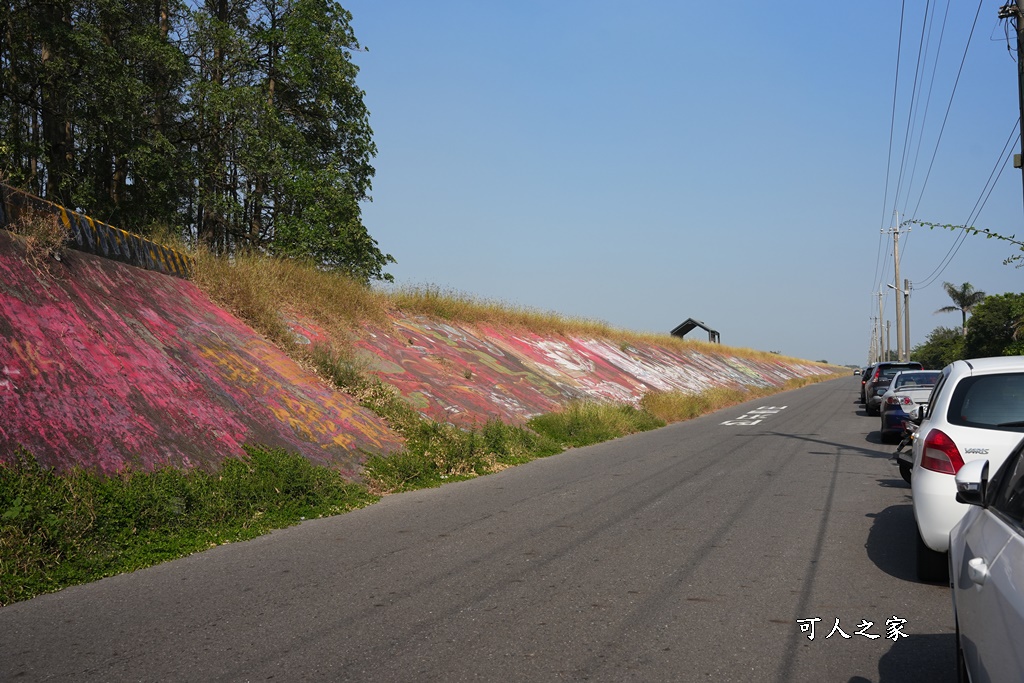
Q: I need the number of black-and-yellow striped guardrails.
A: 1